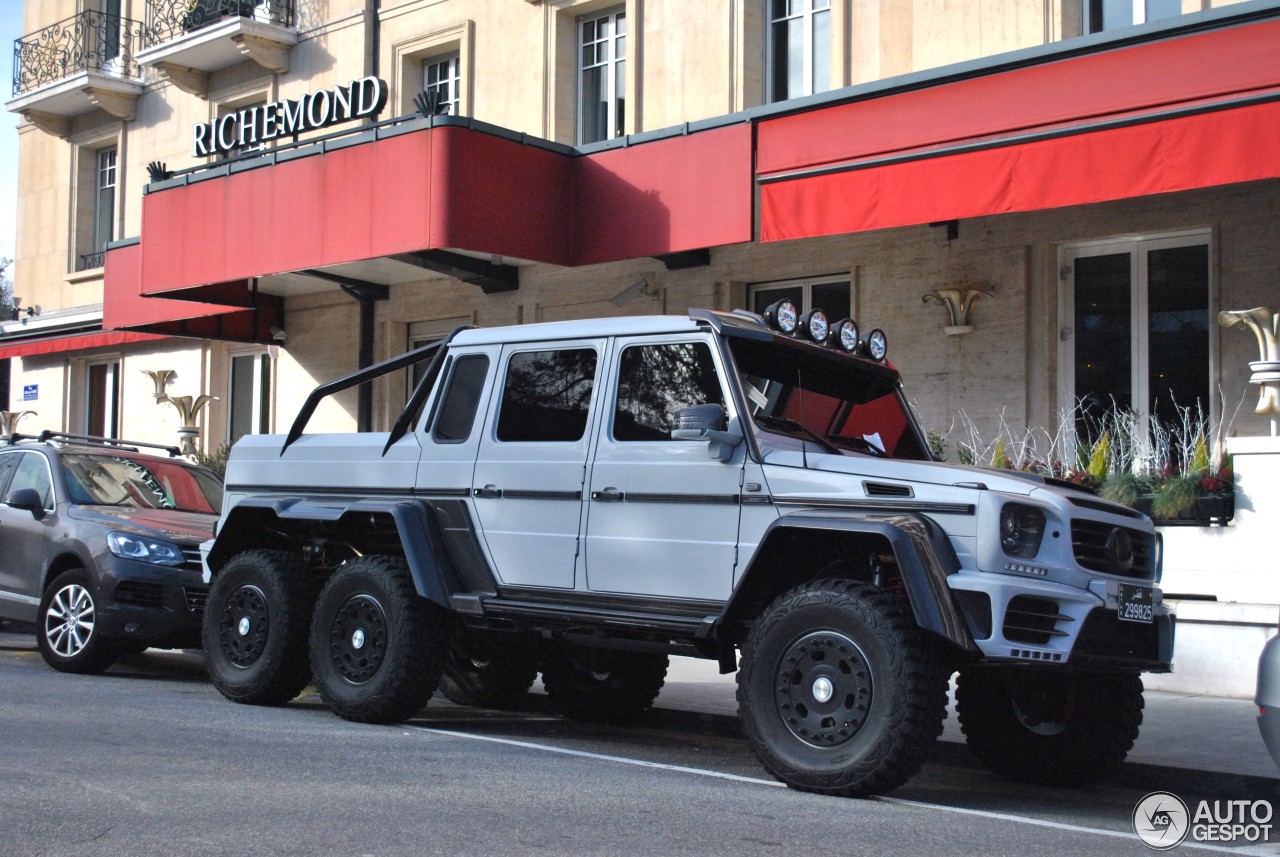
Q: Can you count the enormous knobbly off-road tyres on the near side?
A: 3